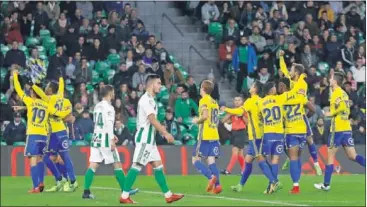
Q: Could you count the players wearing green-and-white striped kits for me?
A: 2